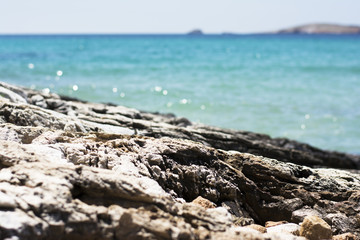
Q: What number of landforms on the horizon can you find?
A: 2